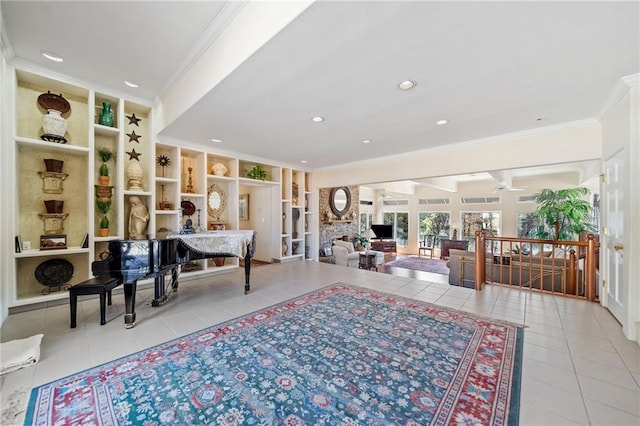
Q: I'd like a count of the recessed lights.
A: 8